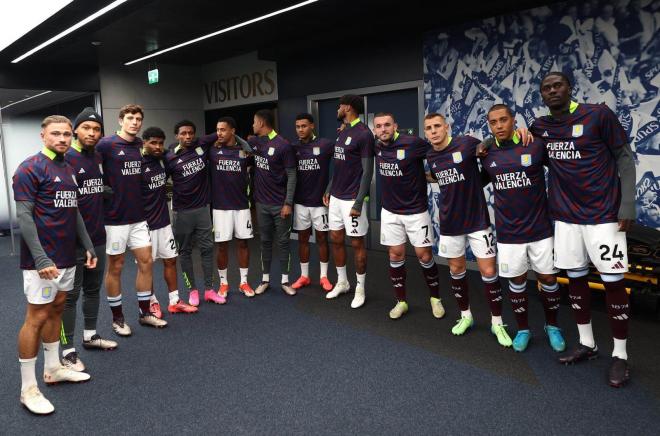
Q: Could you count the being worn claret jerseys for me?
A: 13